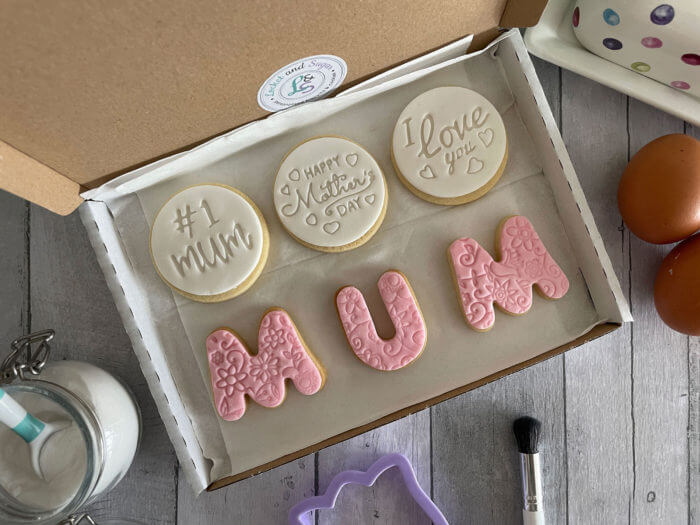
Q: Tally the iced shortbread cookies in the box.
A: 6